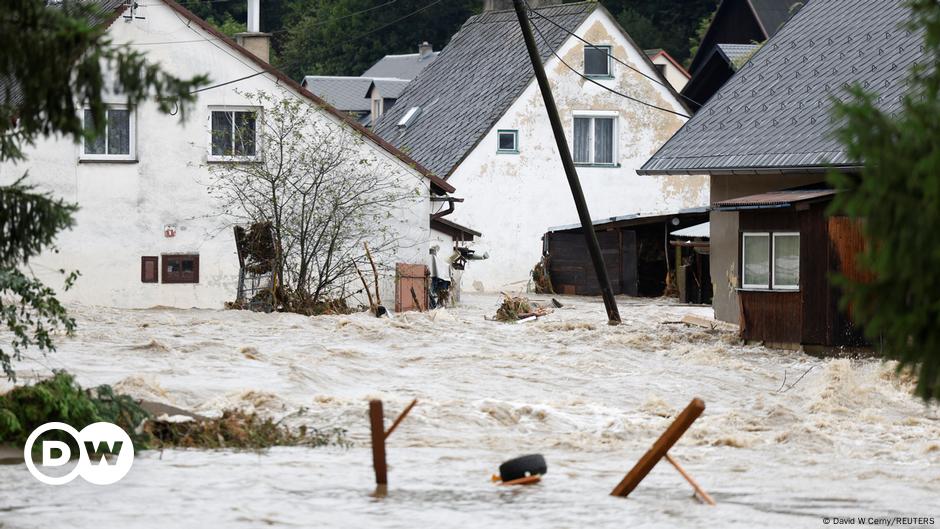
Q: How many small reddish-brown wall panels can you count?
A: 2